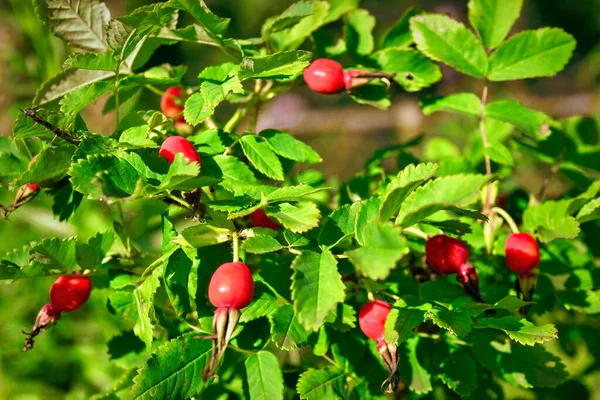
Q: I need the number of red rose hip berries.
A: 10